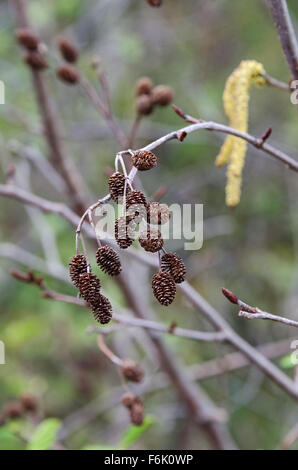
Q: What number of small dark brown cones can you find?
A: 12